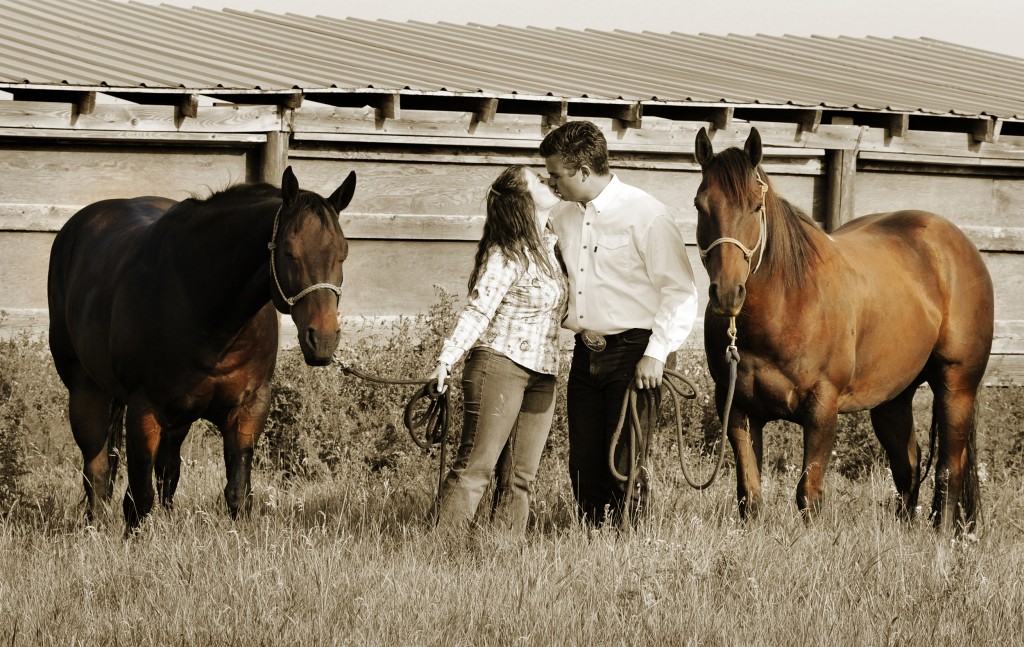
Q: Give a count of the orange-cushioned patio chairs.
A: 0